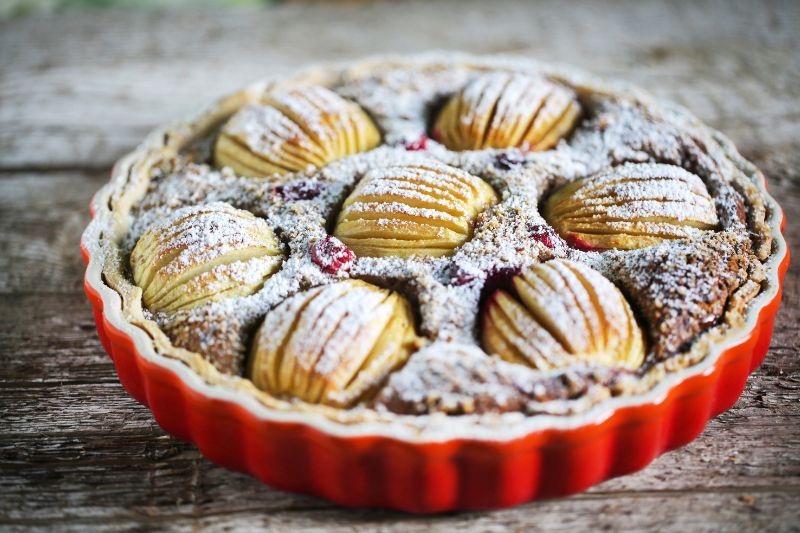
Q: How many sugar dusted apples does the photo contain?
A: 7